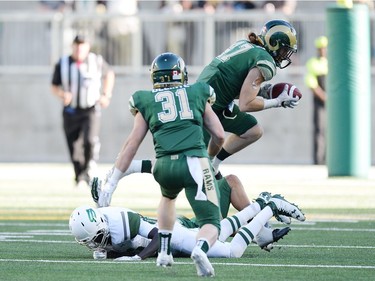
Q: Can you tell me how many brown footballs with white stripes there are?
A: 1